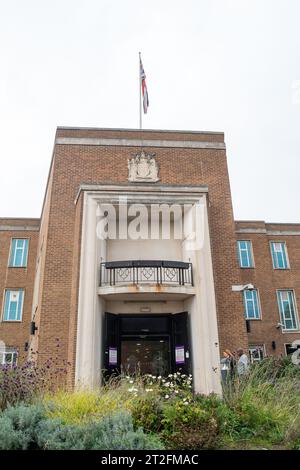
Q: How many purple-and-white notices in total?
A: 2